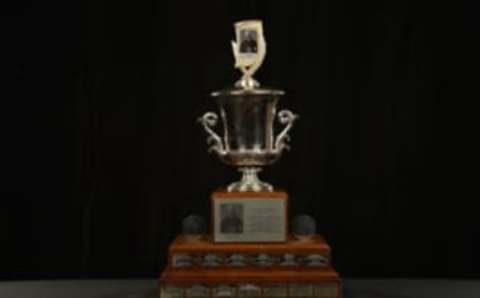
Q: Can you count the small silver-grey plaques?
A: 13